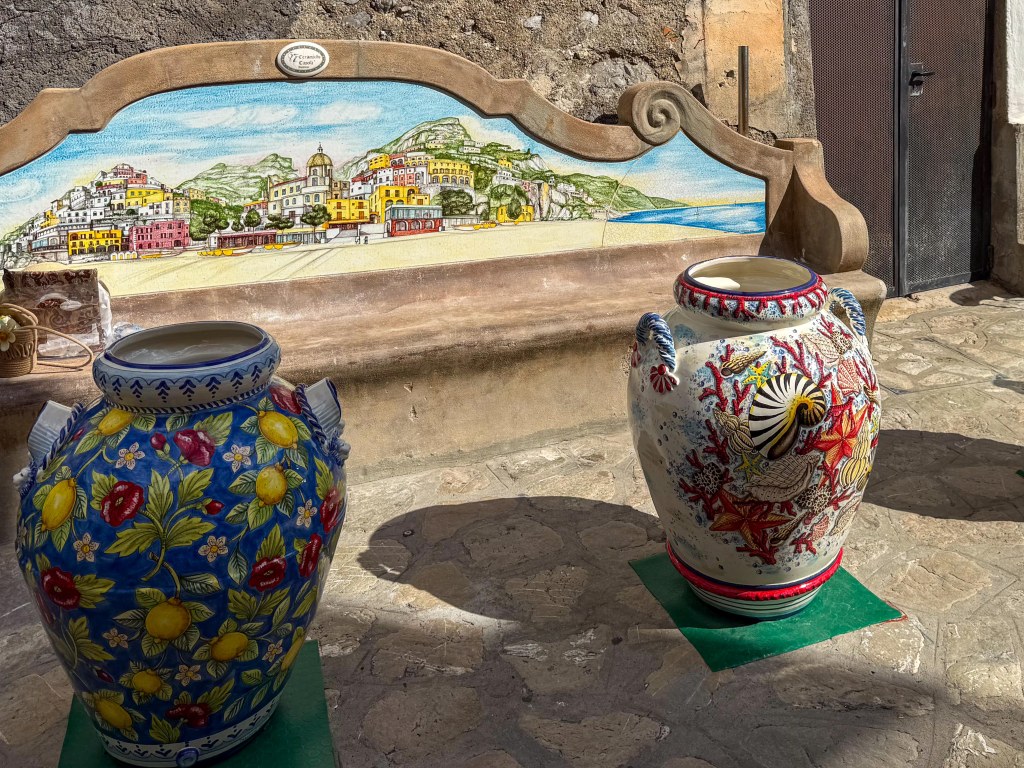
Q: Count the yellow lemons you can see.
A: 9